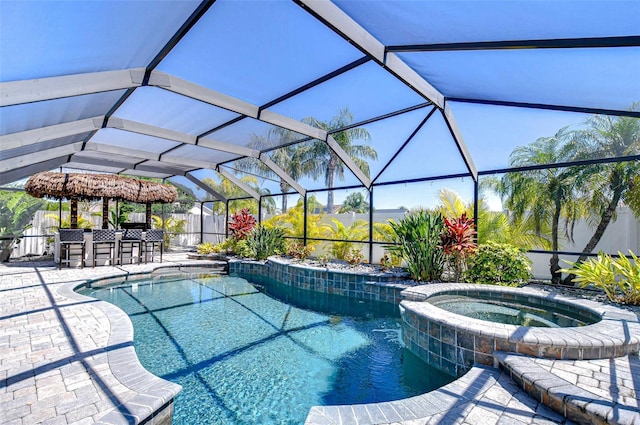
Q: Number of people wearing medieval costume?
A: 0